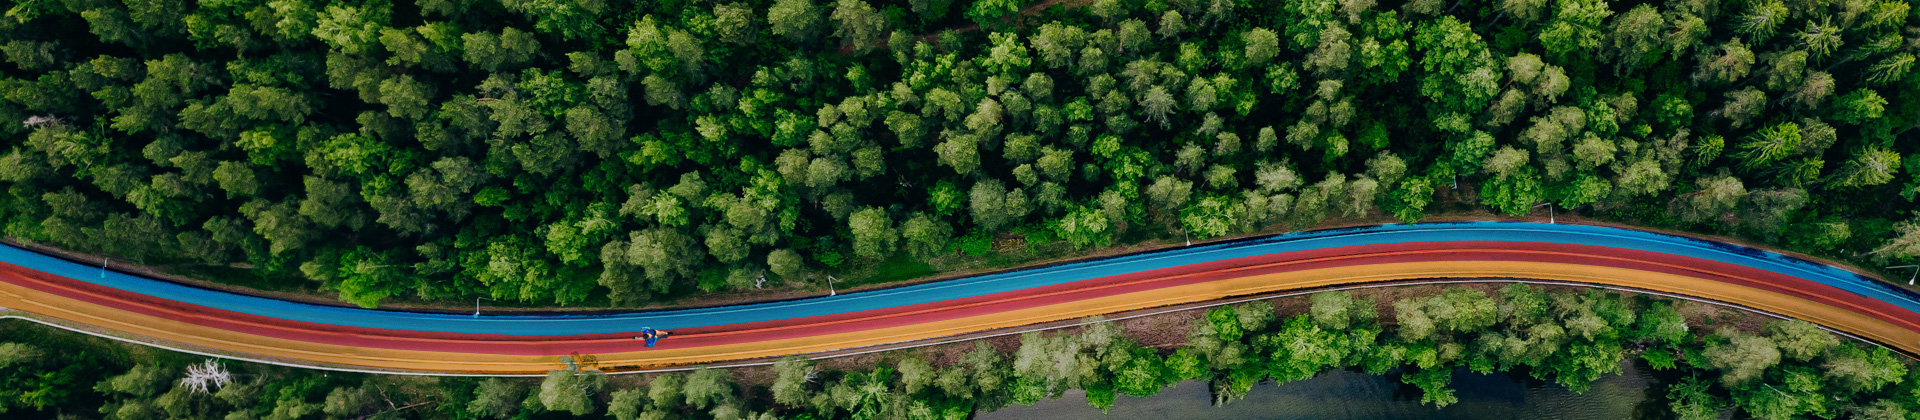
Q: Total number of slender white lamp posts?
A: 6